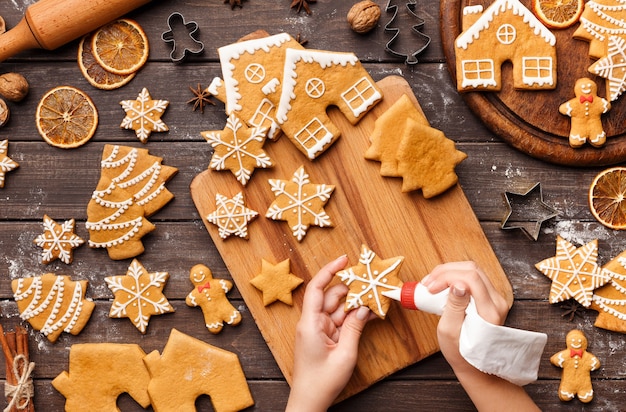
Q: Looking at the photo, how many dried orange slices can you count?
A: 5